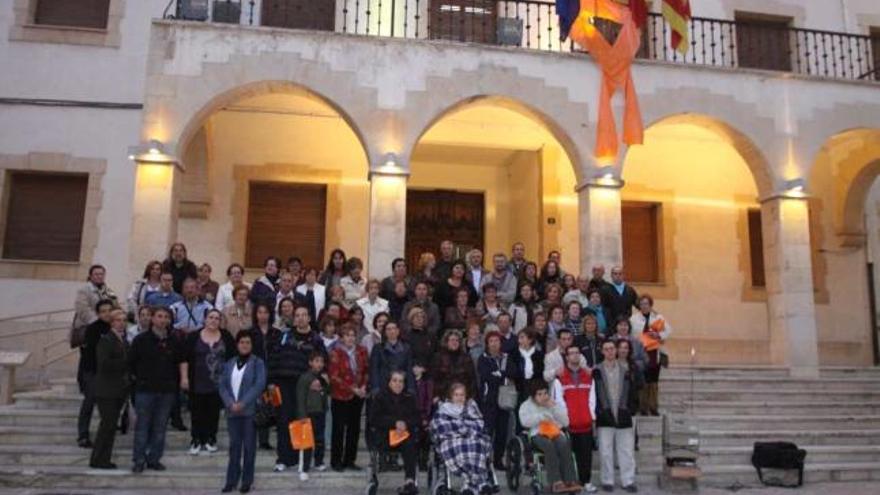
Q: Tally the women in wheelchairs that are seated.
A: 3